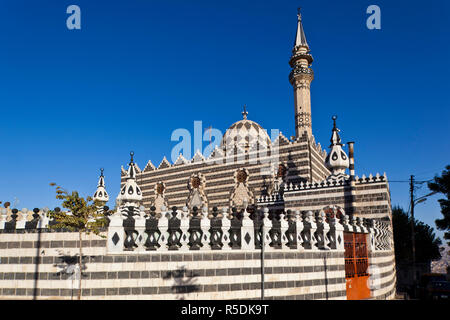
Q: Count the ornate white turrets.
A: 3